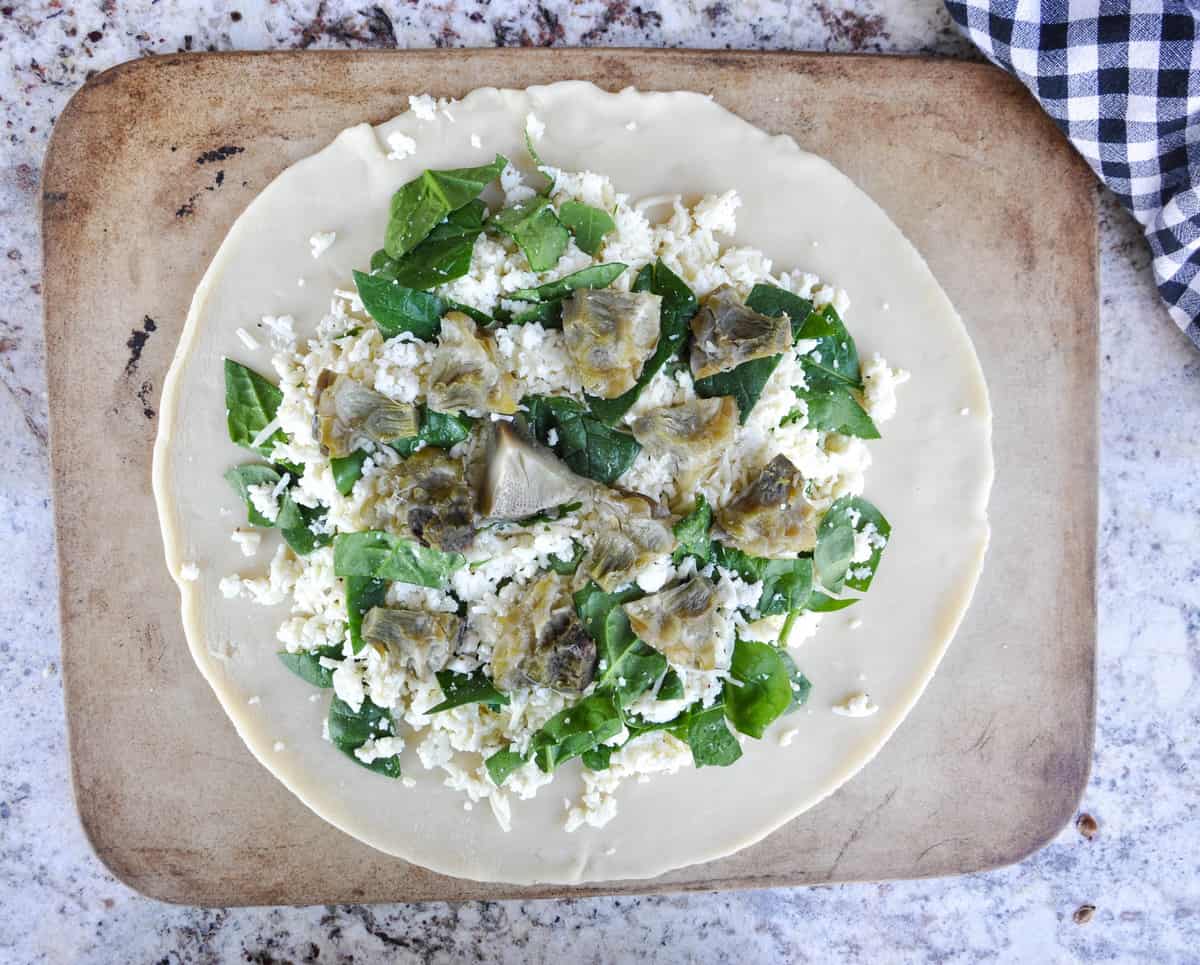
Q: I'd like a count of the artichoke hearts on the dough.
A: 12